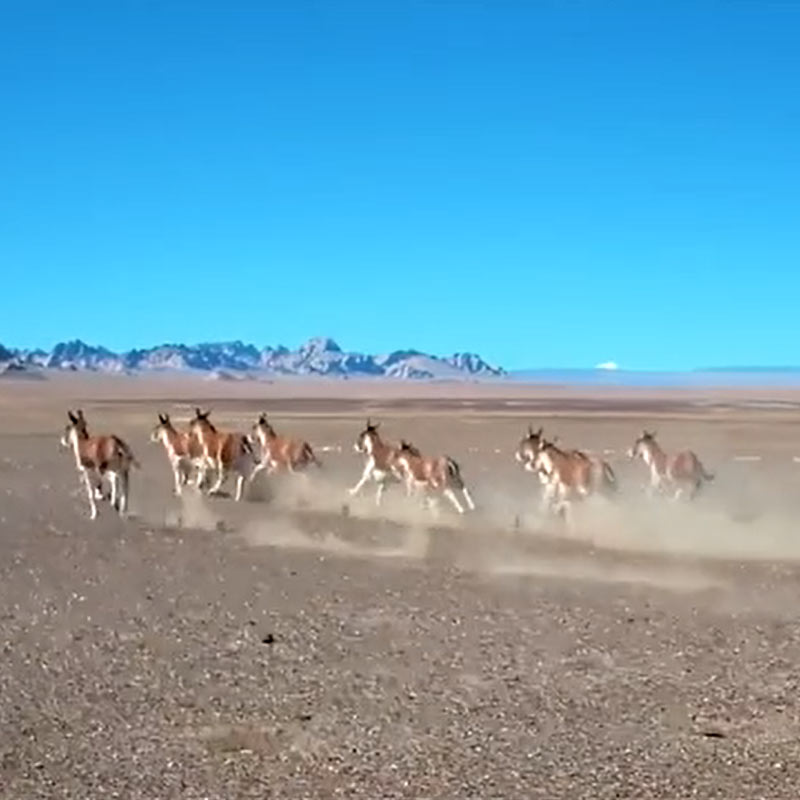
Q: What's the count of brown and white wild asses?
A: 9